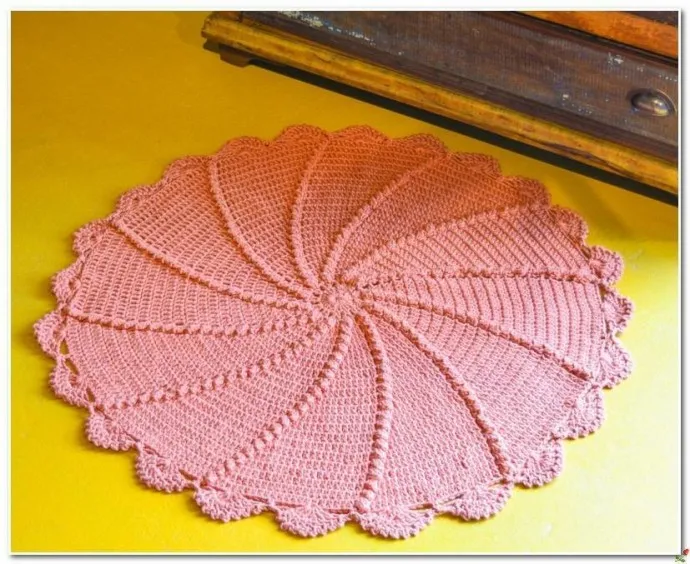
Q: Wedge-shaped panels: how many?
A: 12